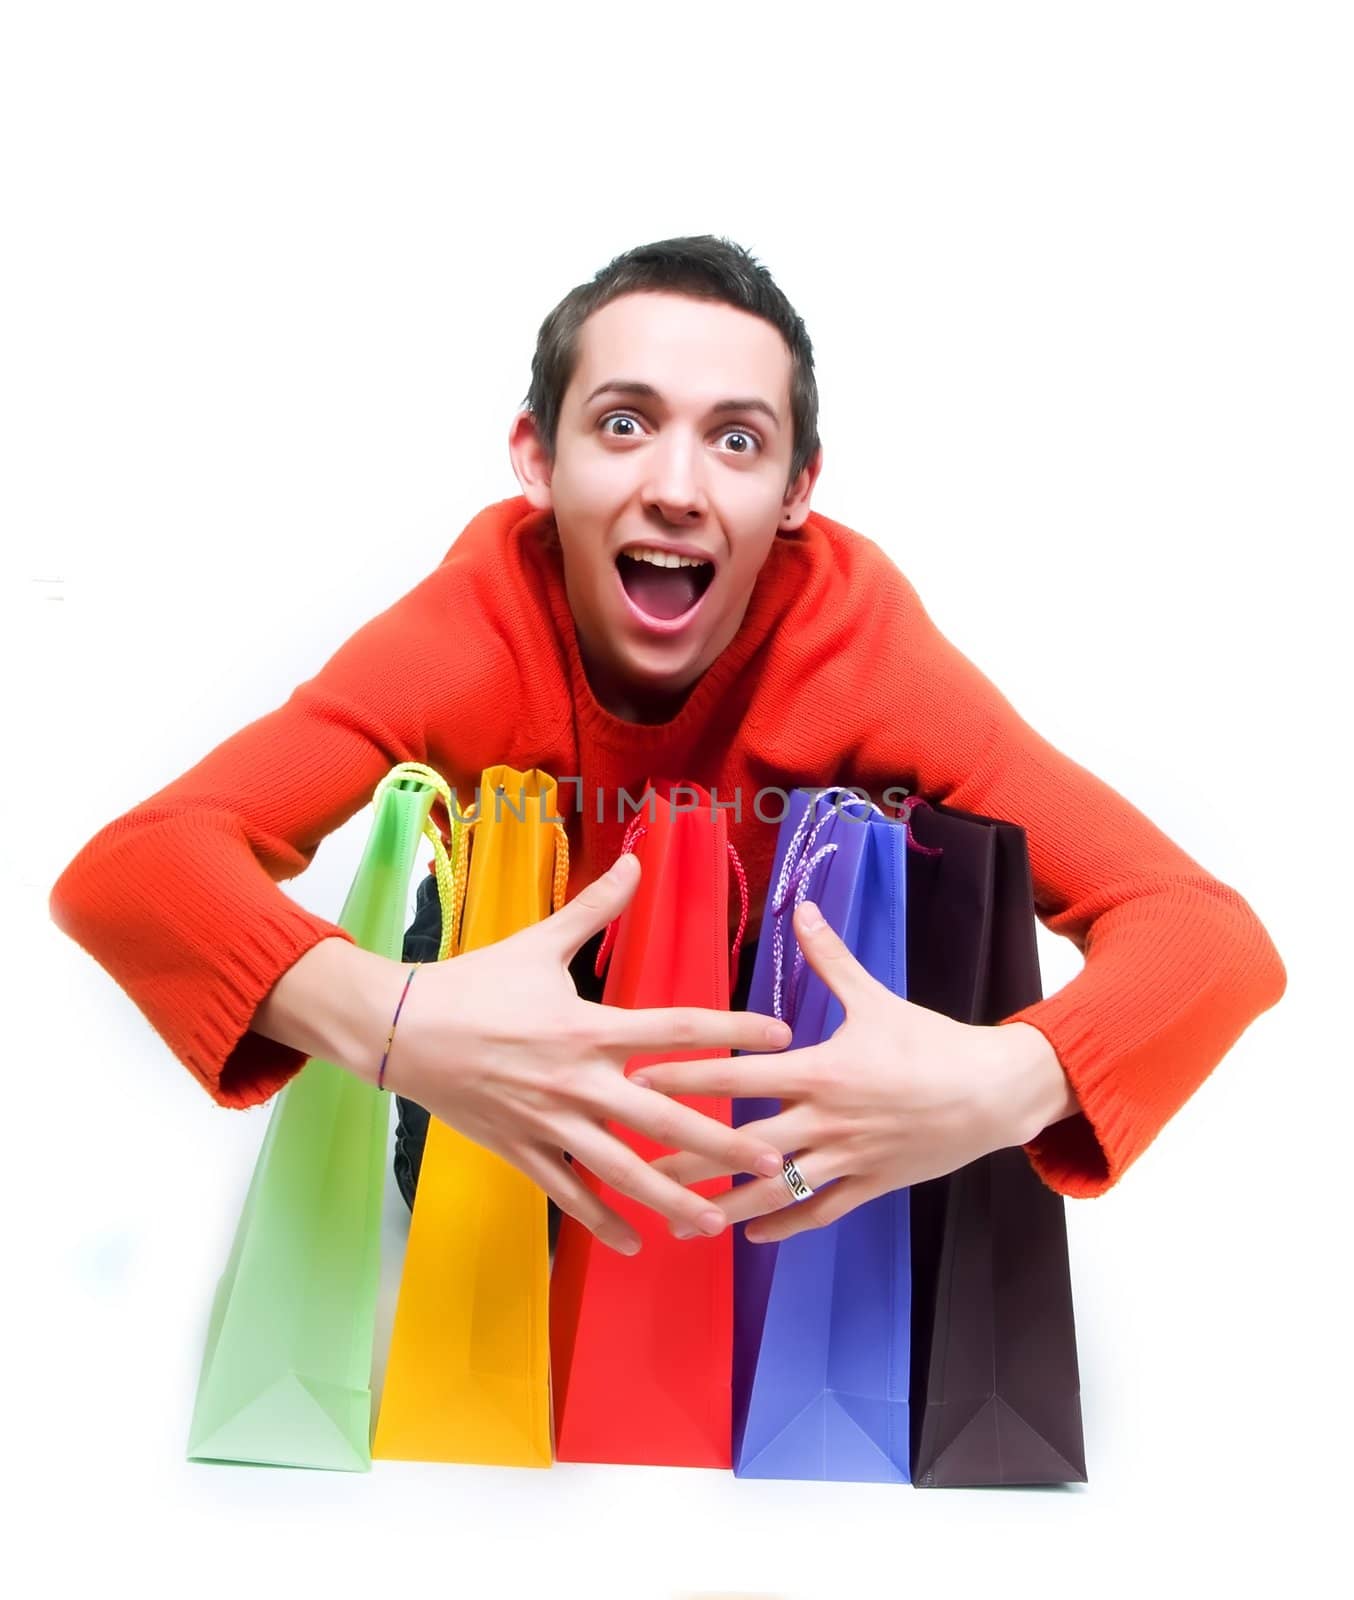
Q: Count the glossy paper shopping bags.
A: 5